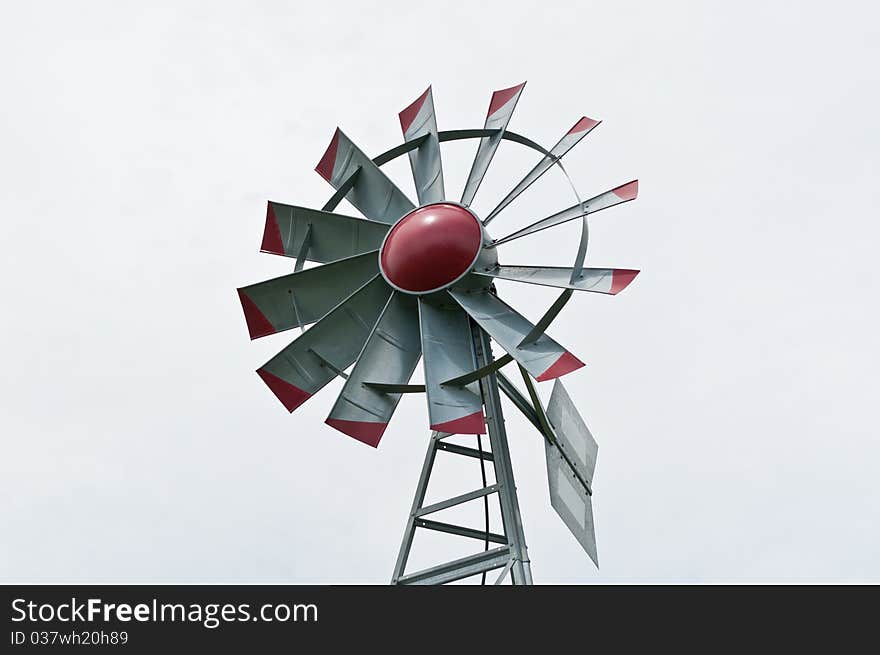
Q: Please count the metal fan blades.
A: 12